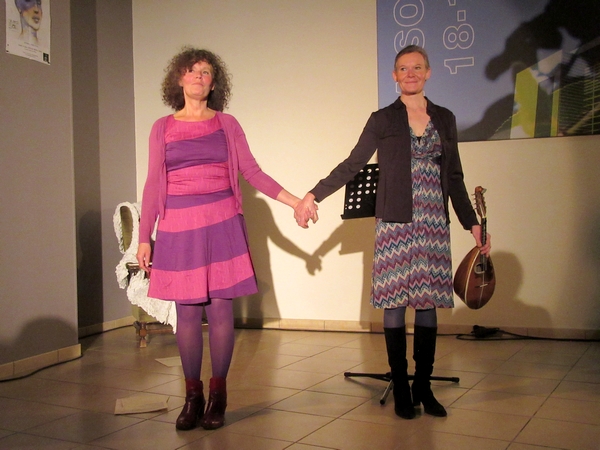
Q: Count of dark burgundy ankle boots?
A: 2